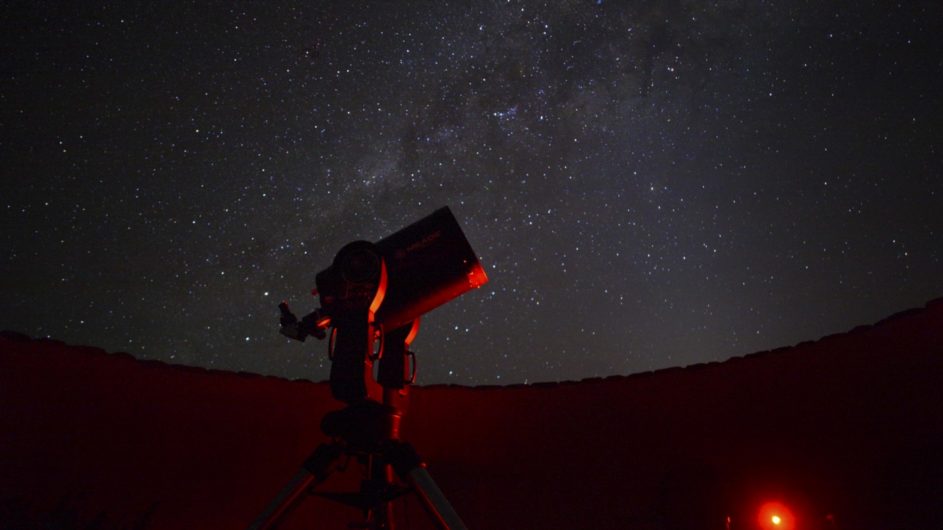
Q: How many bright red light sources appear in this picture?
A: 1